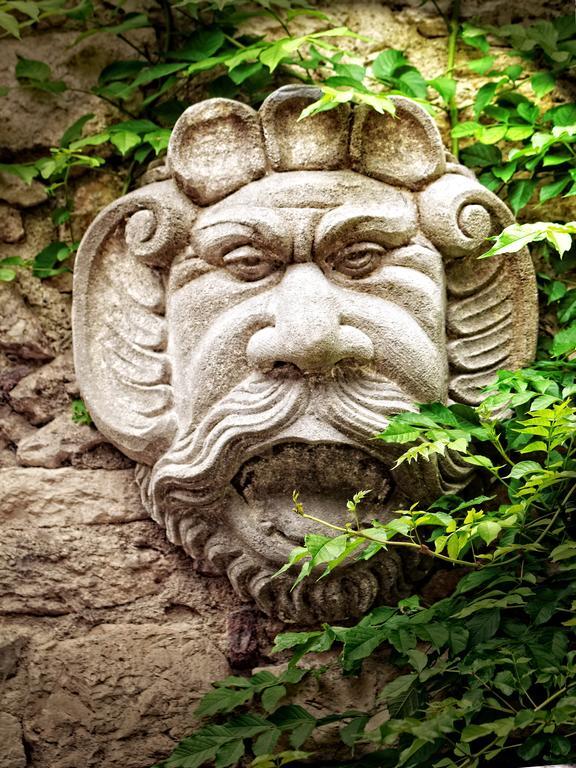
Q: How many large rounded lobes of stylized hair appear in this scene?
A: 3